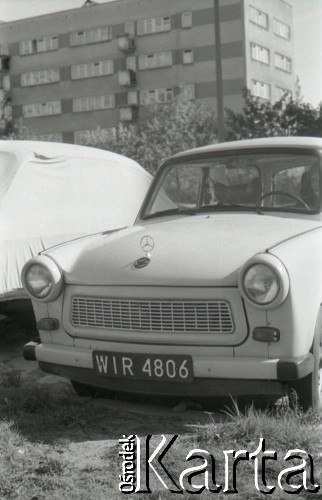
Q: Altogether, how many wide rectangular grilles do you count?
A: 1